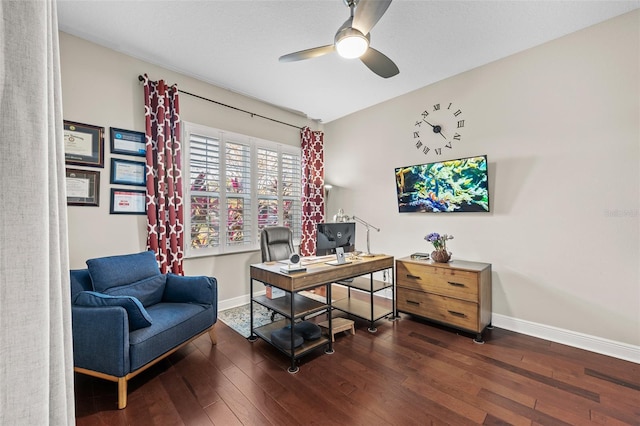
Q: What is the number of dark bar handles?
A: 4